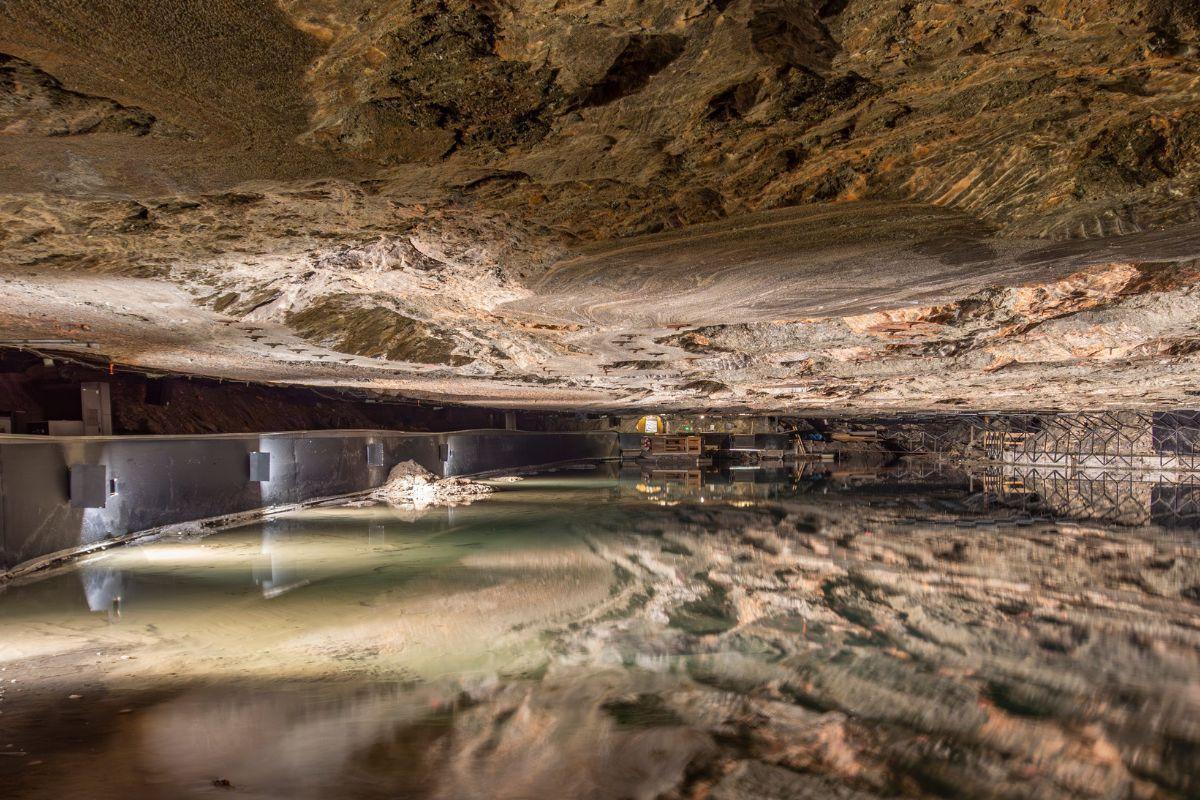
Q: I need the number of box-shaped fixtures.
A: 4